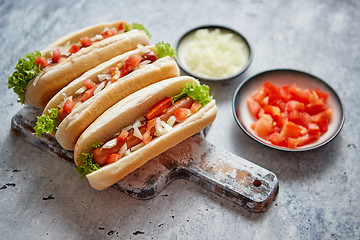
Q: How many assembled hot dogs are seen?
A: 3